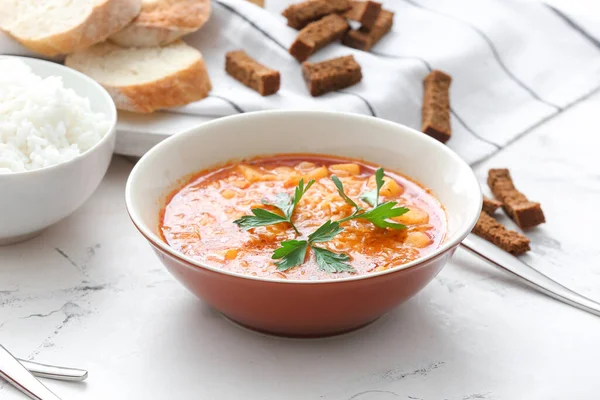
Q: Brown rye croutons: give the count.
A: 10